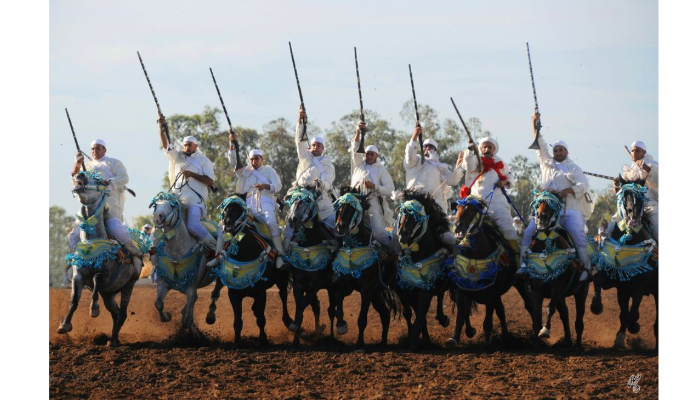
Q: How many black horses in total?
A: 7